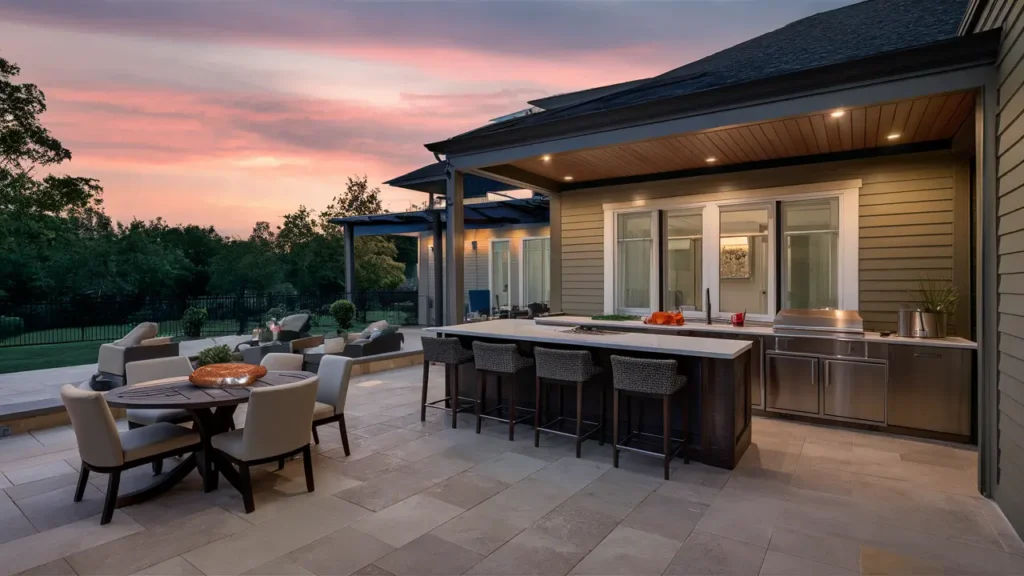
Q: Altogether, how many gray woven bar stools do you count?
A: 4